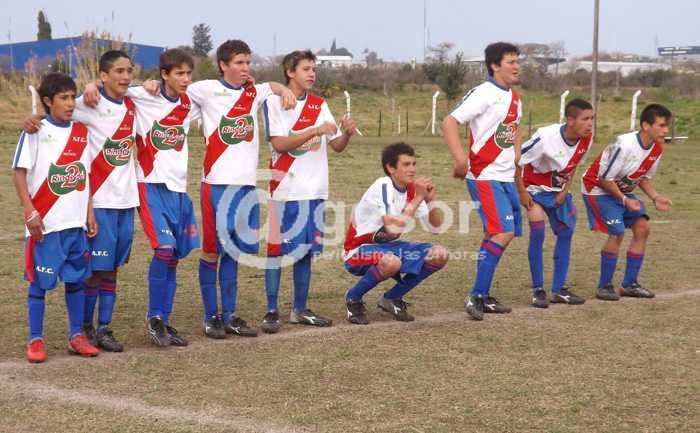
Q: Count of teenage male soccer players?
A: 9